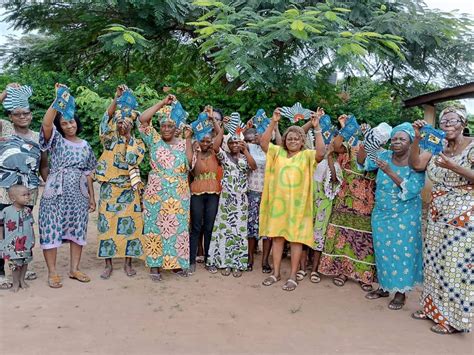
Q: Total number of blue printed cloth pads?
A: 8